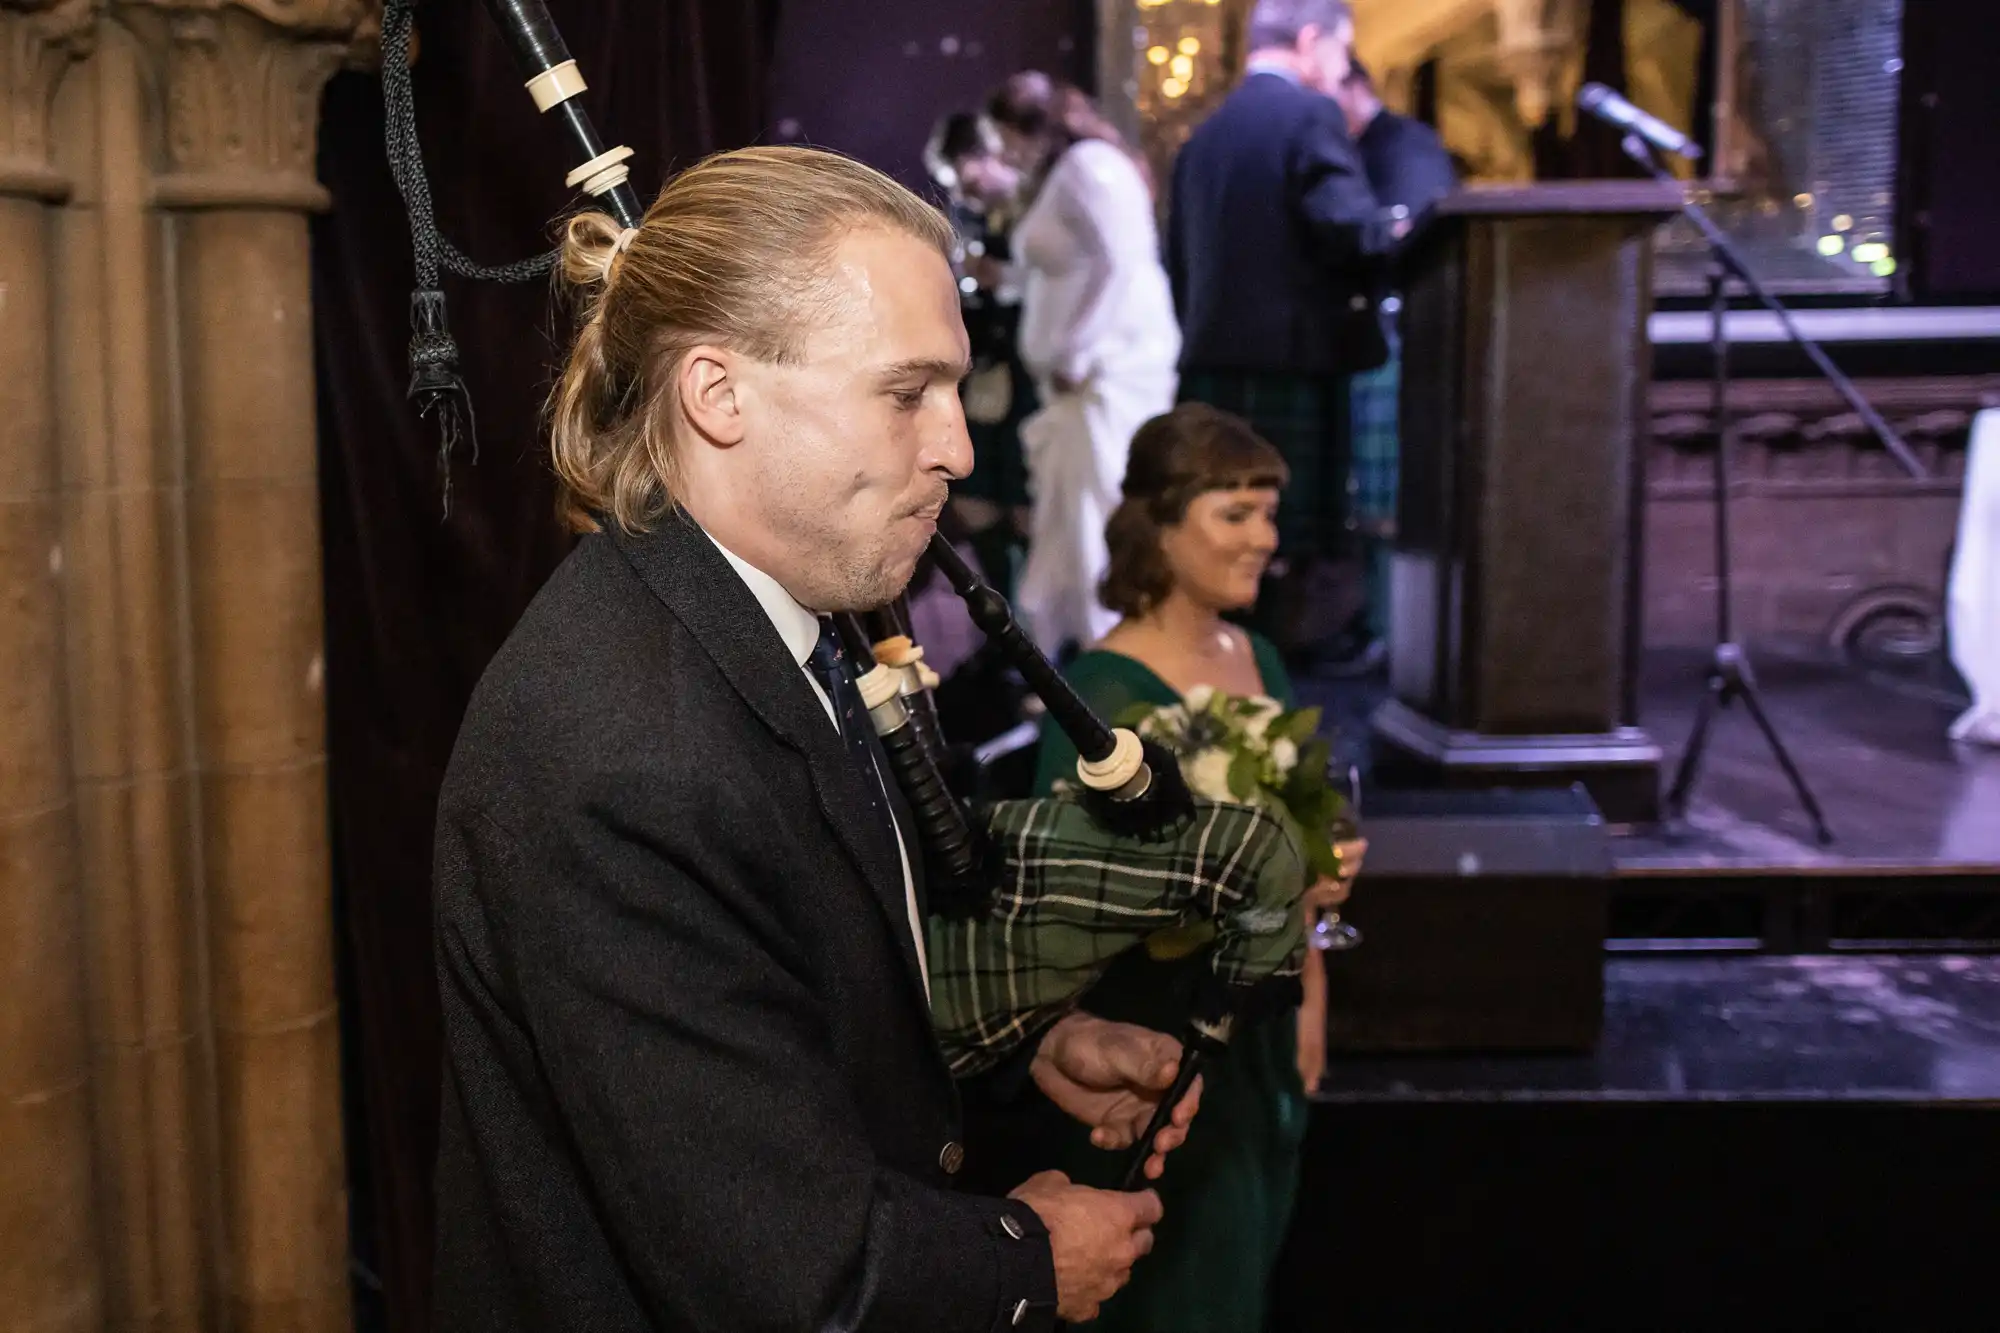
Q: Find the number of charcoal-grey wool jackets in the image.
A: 1